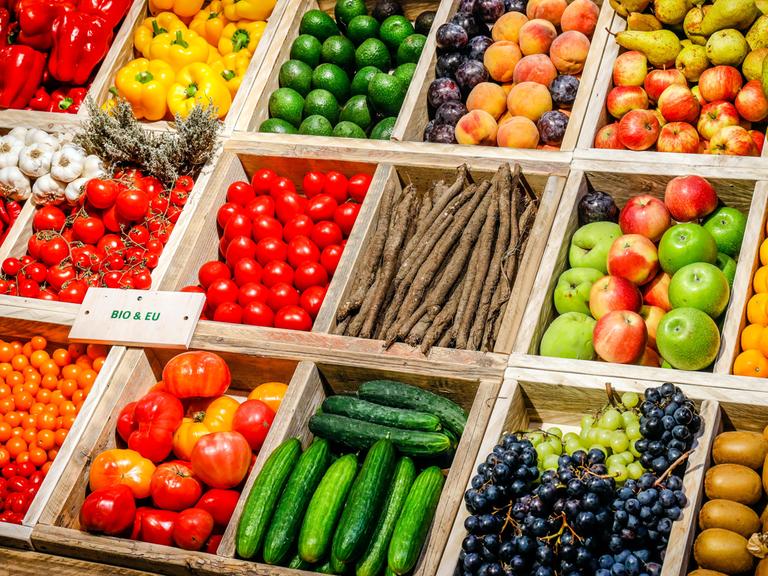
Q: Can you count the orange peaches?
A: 11